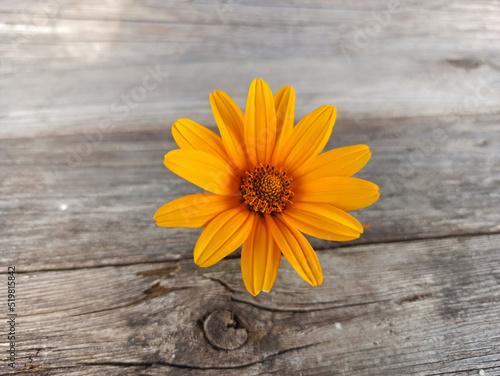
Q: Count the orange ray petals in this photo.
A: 13